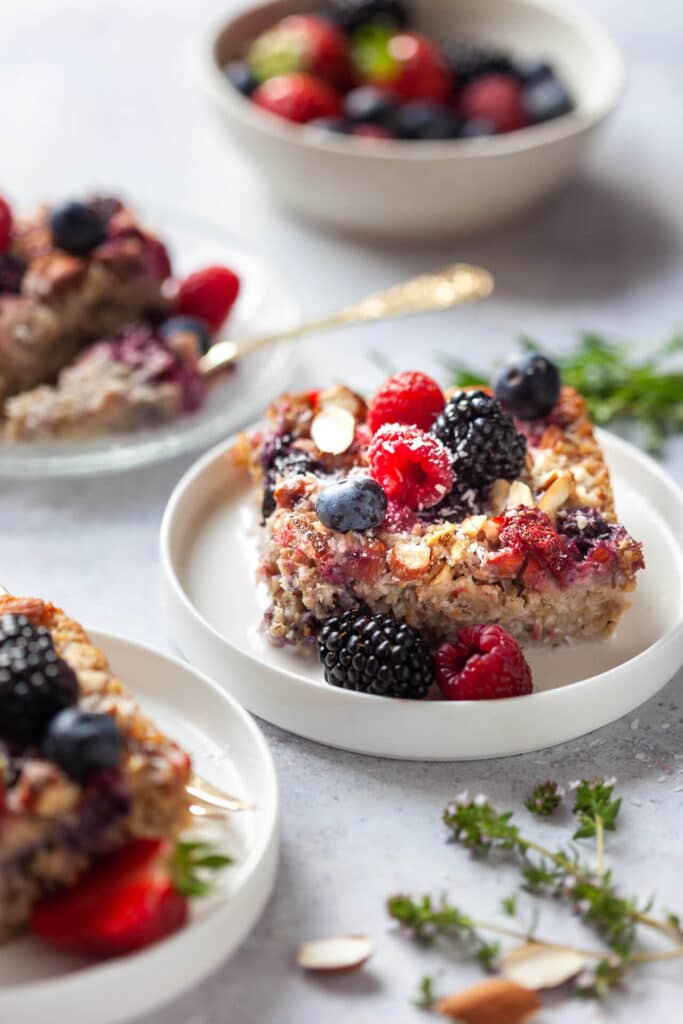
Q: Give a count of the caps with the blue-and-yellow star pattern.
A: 0